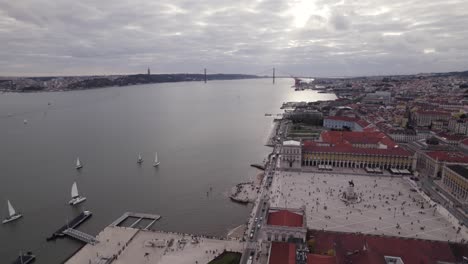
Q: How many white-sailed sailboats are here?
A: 5